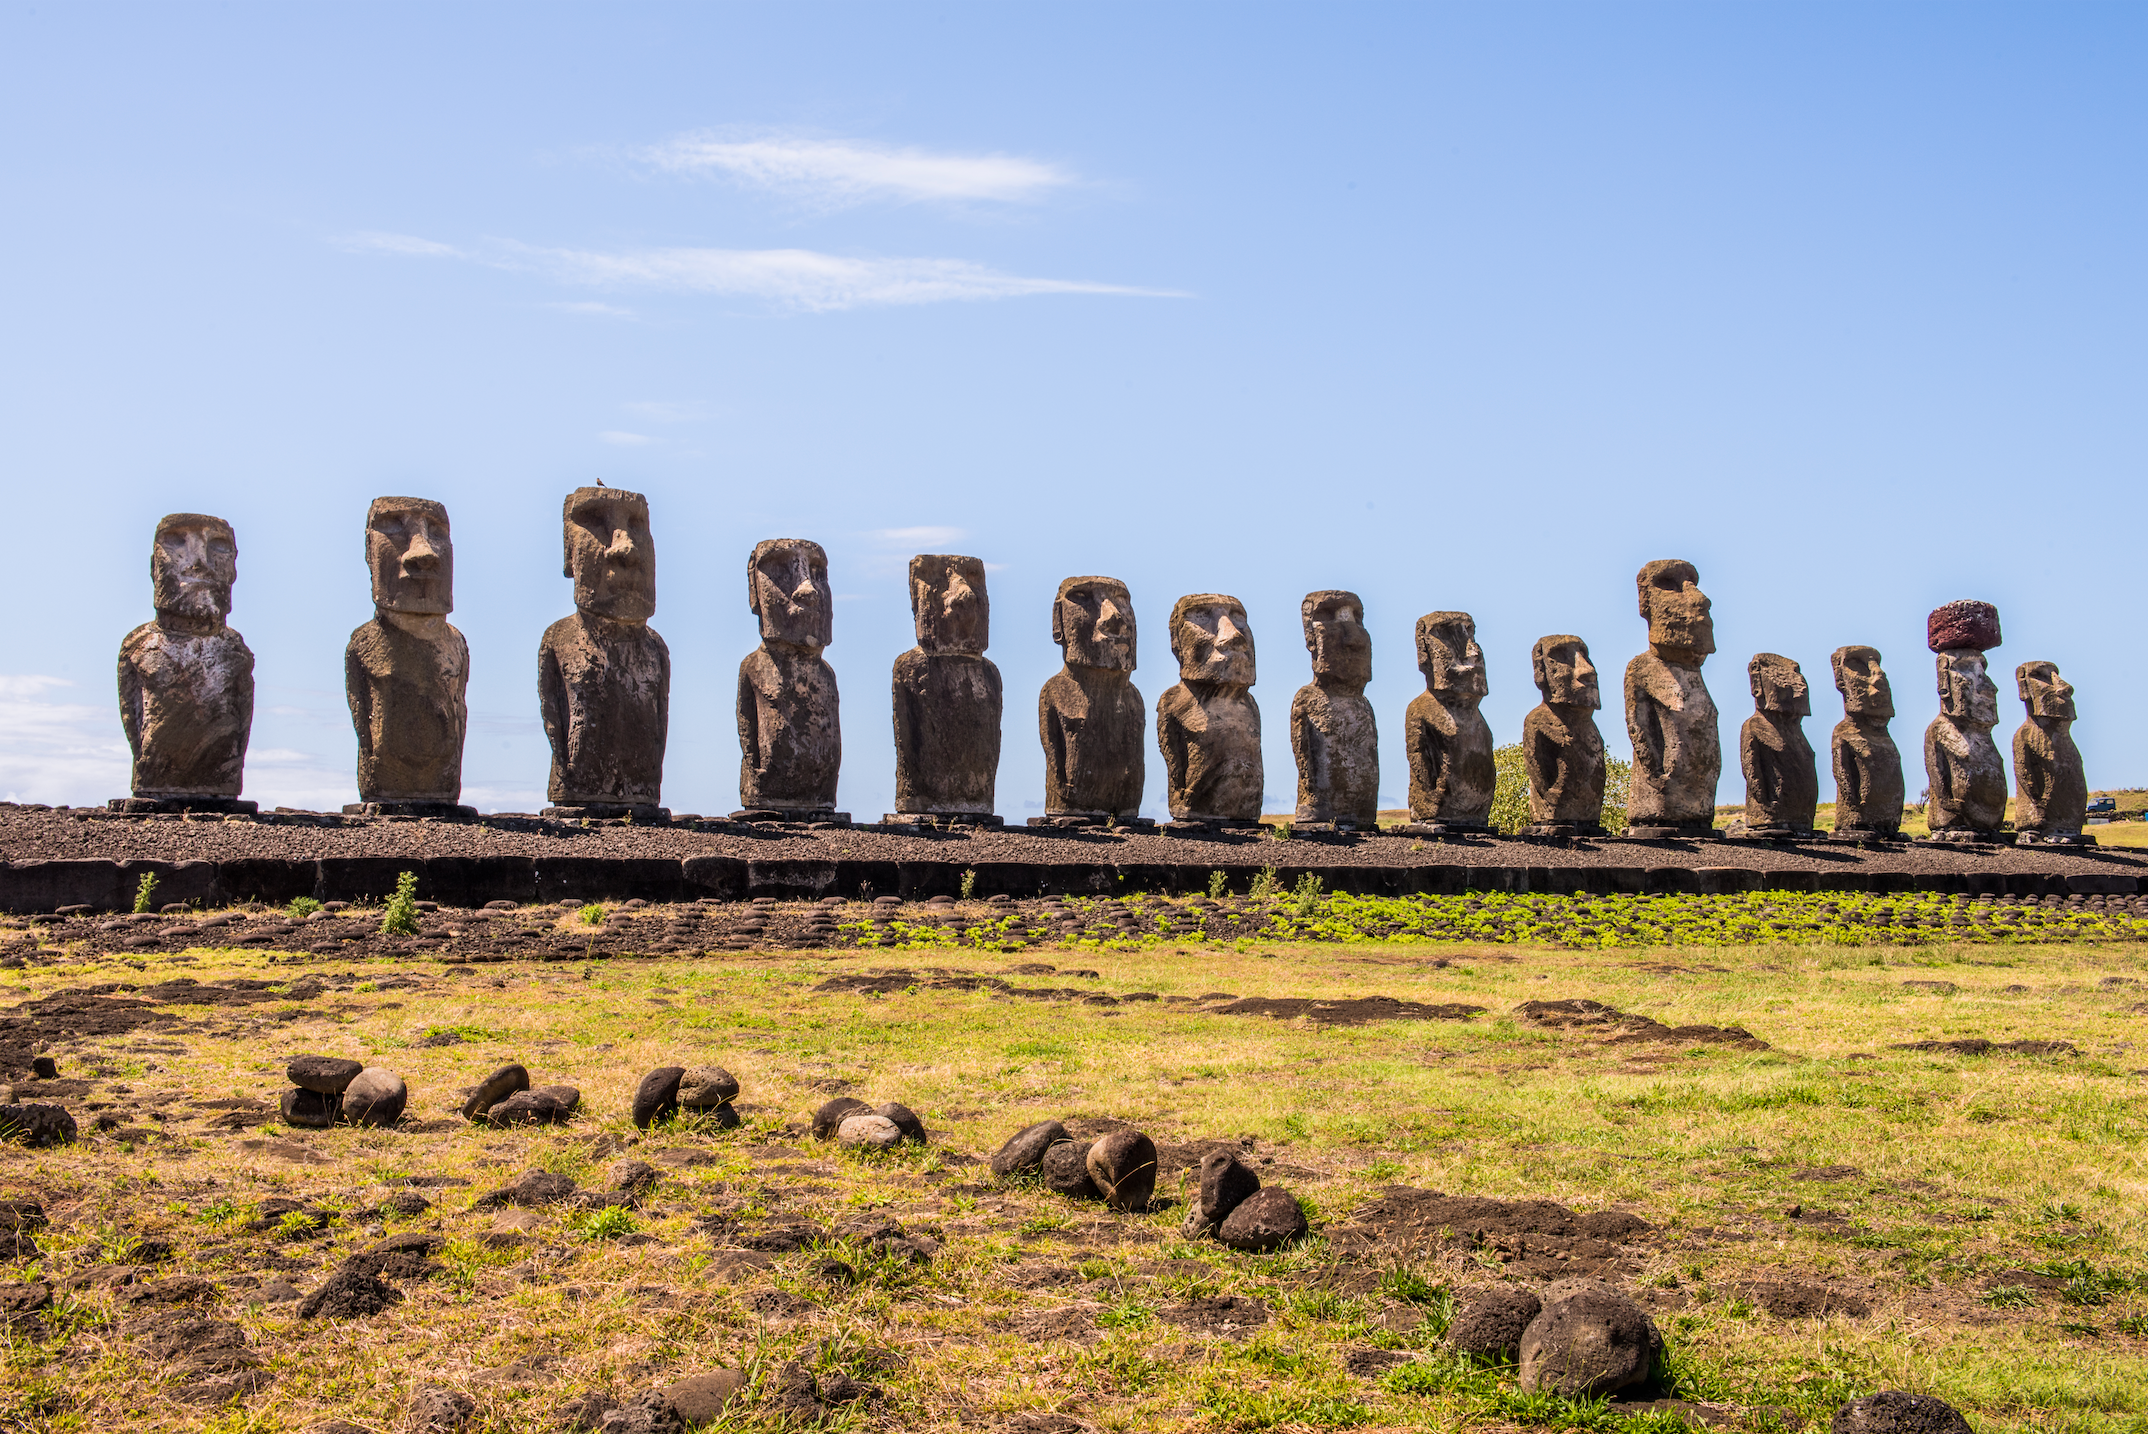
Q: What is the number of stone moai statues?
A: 15